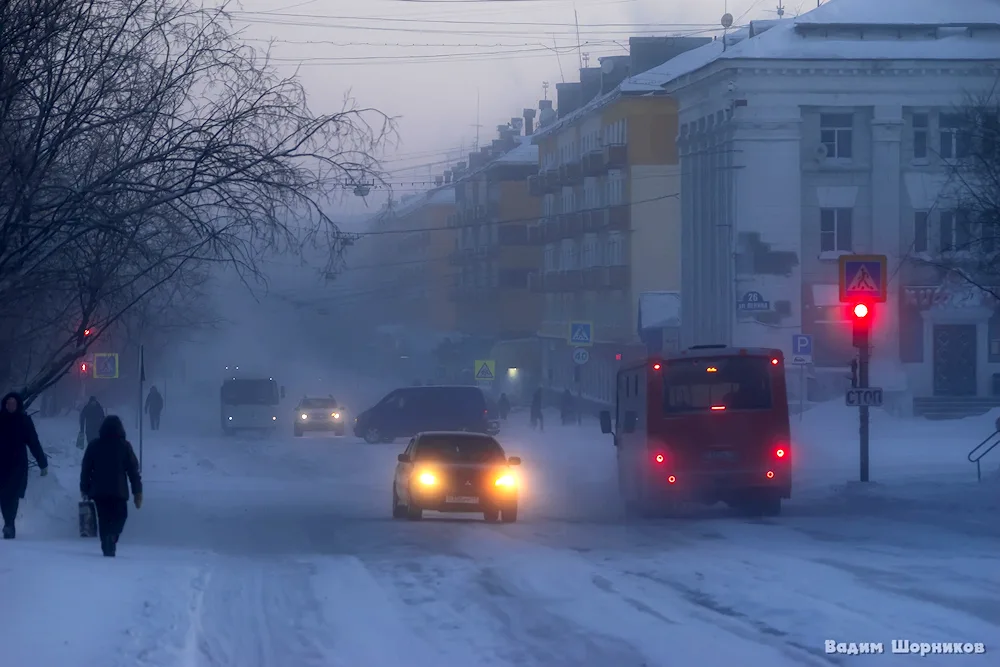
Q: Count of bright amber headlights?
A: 2